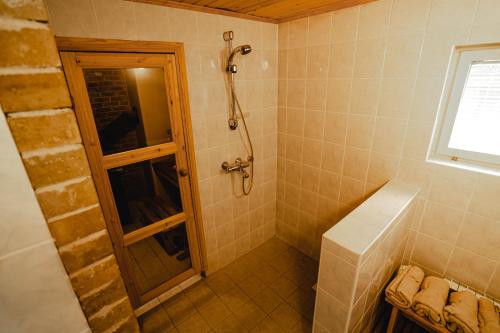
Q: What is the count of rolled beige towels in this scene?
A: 4